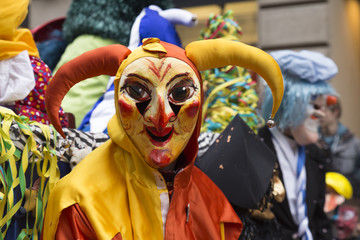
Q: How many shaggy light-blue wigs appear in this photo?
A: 1